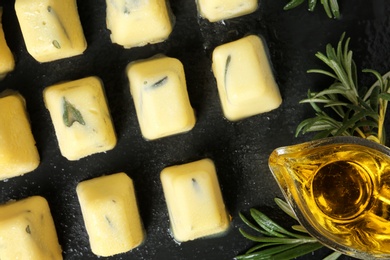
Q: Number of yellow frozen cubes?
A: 11